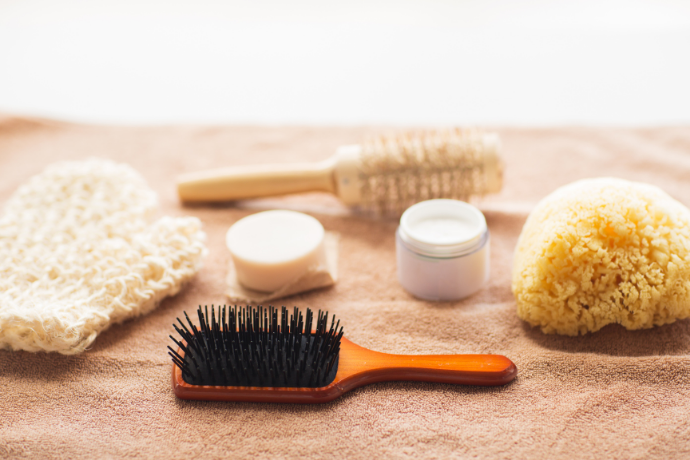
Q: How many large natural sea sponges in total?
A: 1